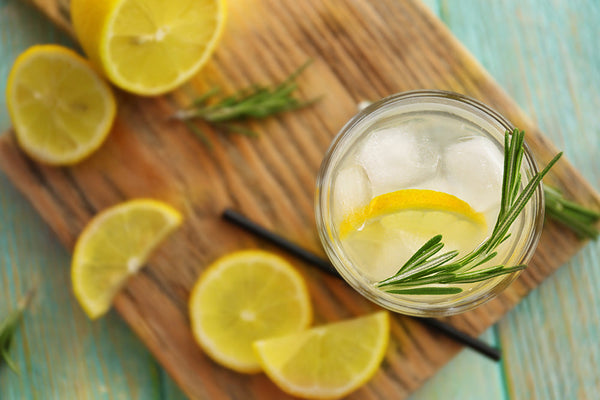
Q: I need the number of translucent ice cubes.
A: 3